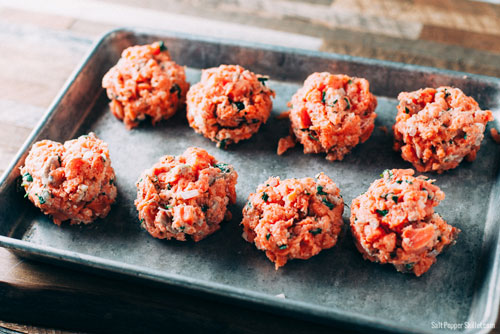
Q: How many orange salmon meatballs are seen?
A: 8